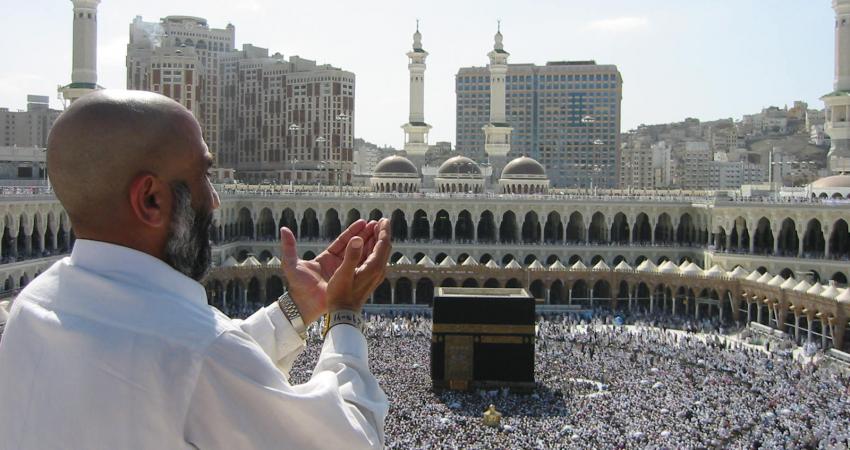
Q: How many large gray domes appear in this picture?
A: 3